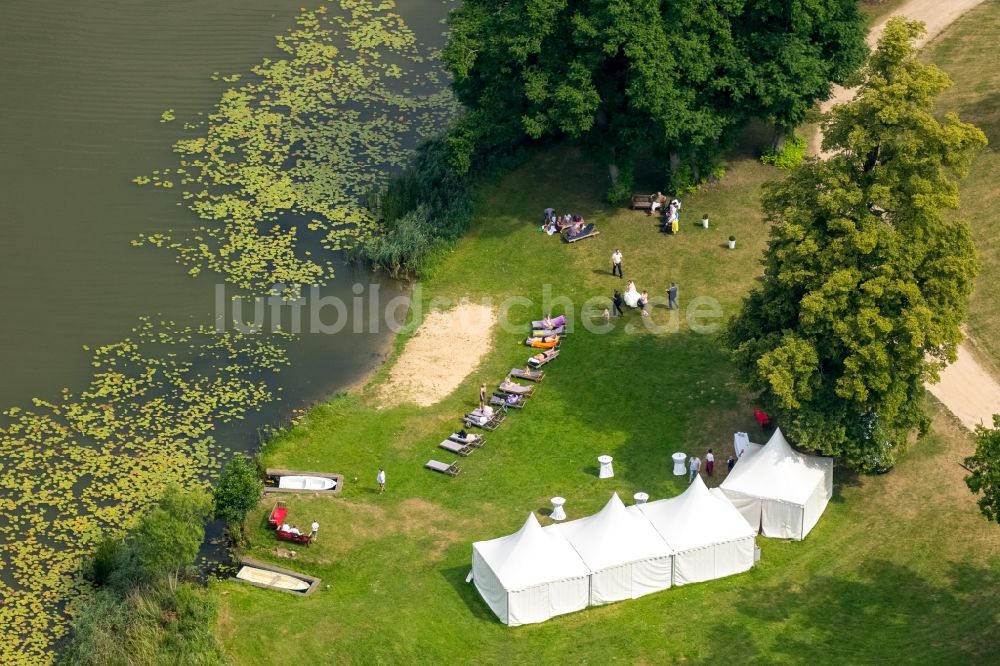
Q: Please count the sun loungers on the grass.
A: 13